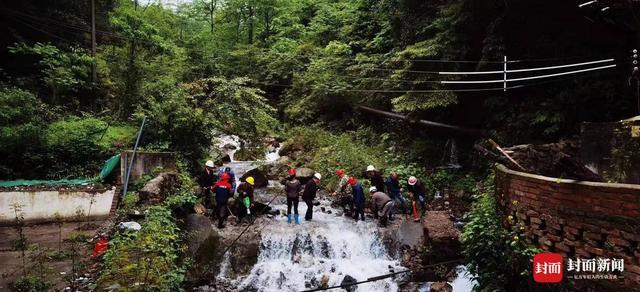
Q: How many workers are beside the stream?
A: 12